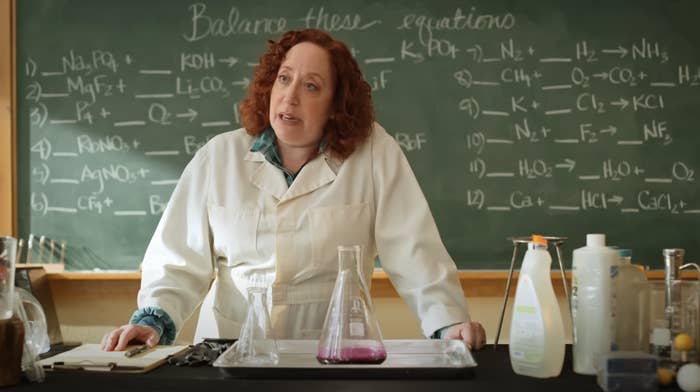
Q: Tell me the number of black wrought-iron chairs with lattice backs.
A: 0